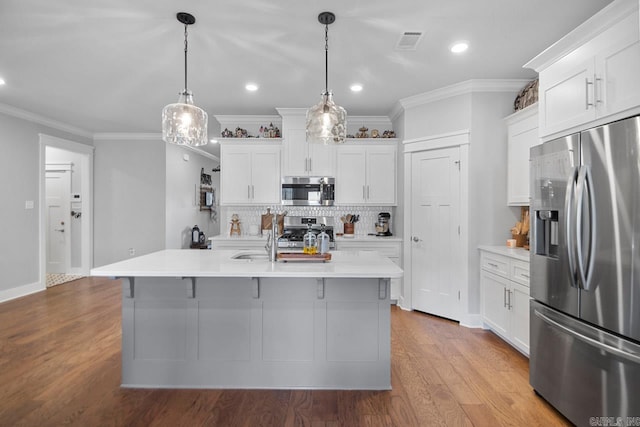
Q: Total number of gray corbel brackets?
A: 5